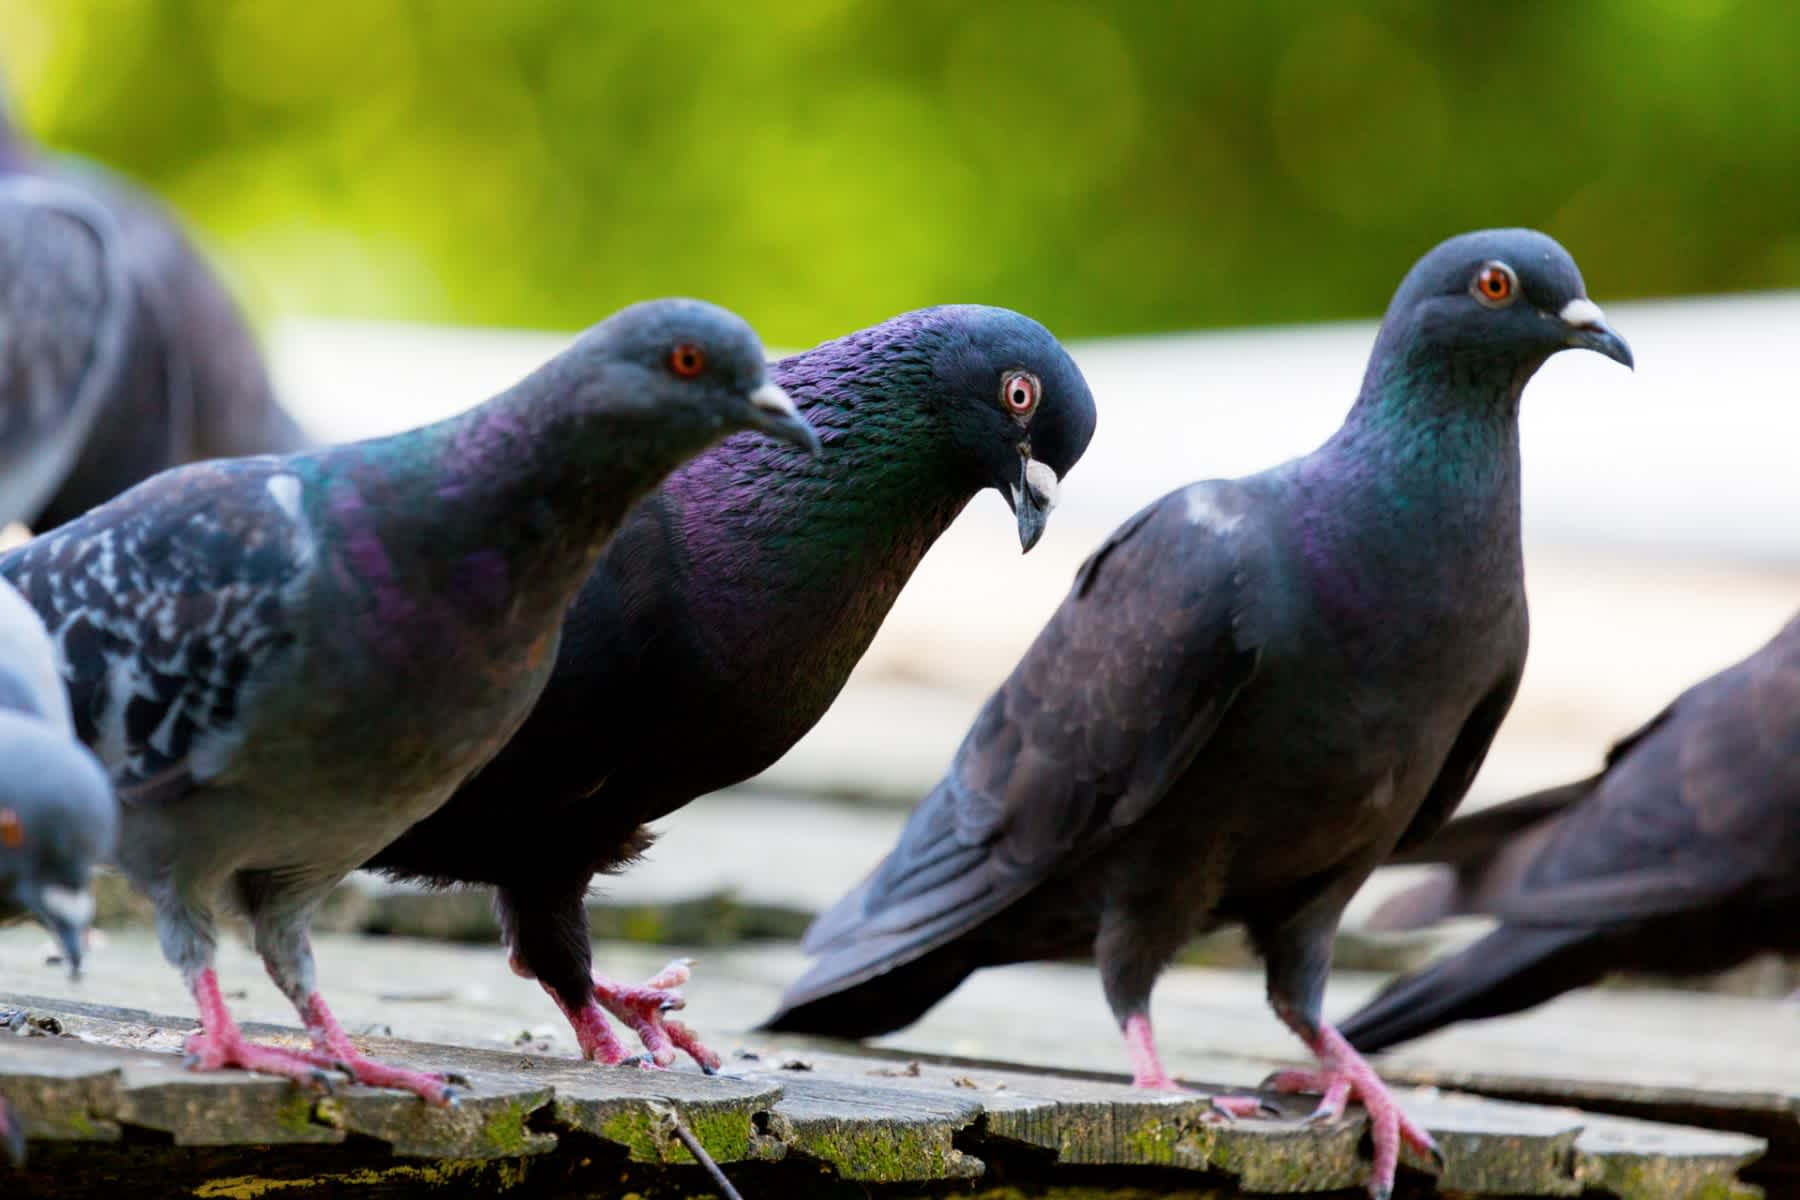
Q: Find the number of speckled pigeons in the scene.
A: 1